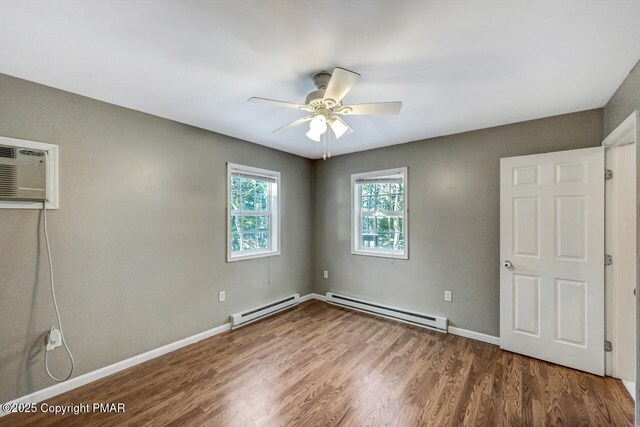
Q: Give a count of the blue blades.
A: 0